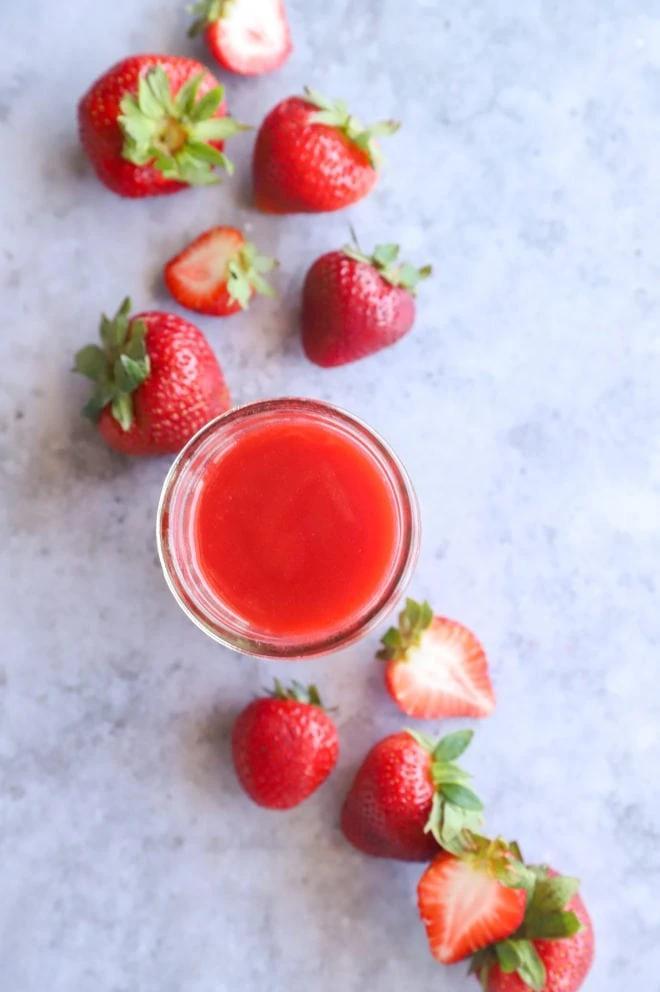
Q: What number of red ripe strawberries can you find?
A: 11